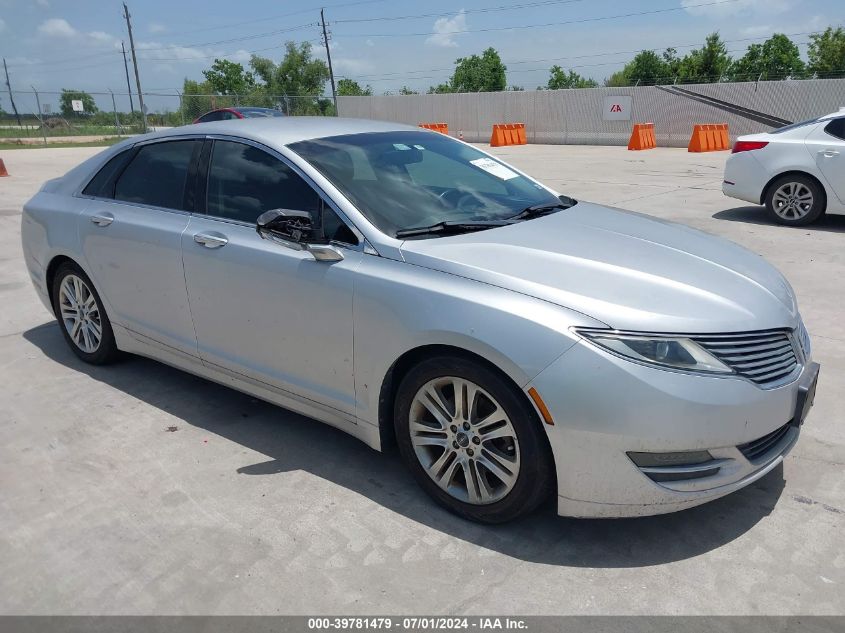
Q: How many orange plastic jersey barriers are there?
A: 4